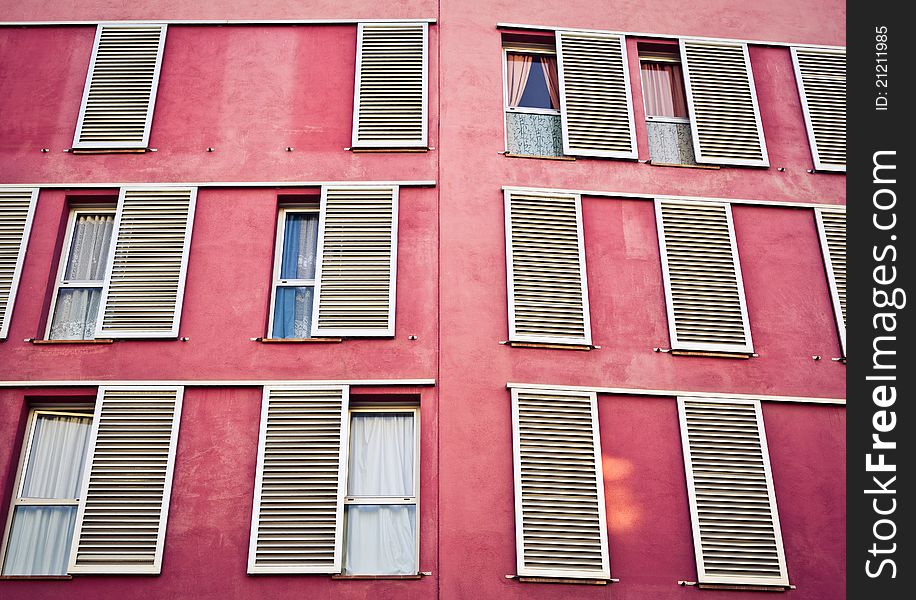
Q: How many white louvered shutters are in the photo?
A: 15